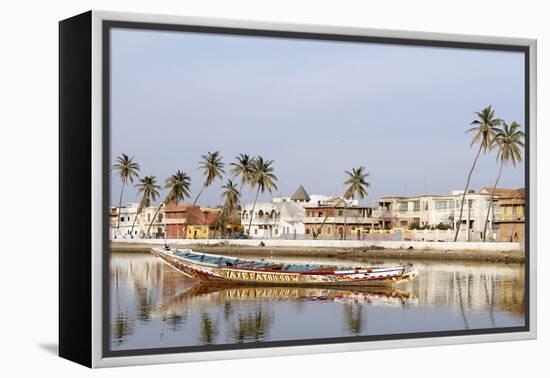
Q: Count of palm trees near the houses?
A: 10